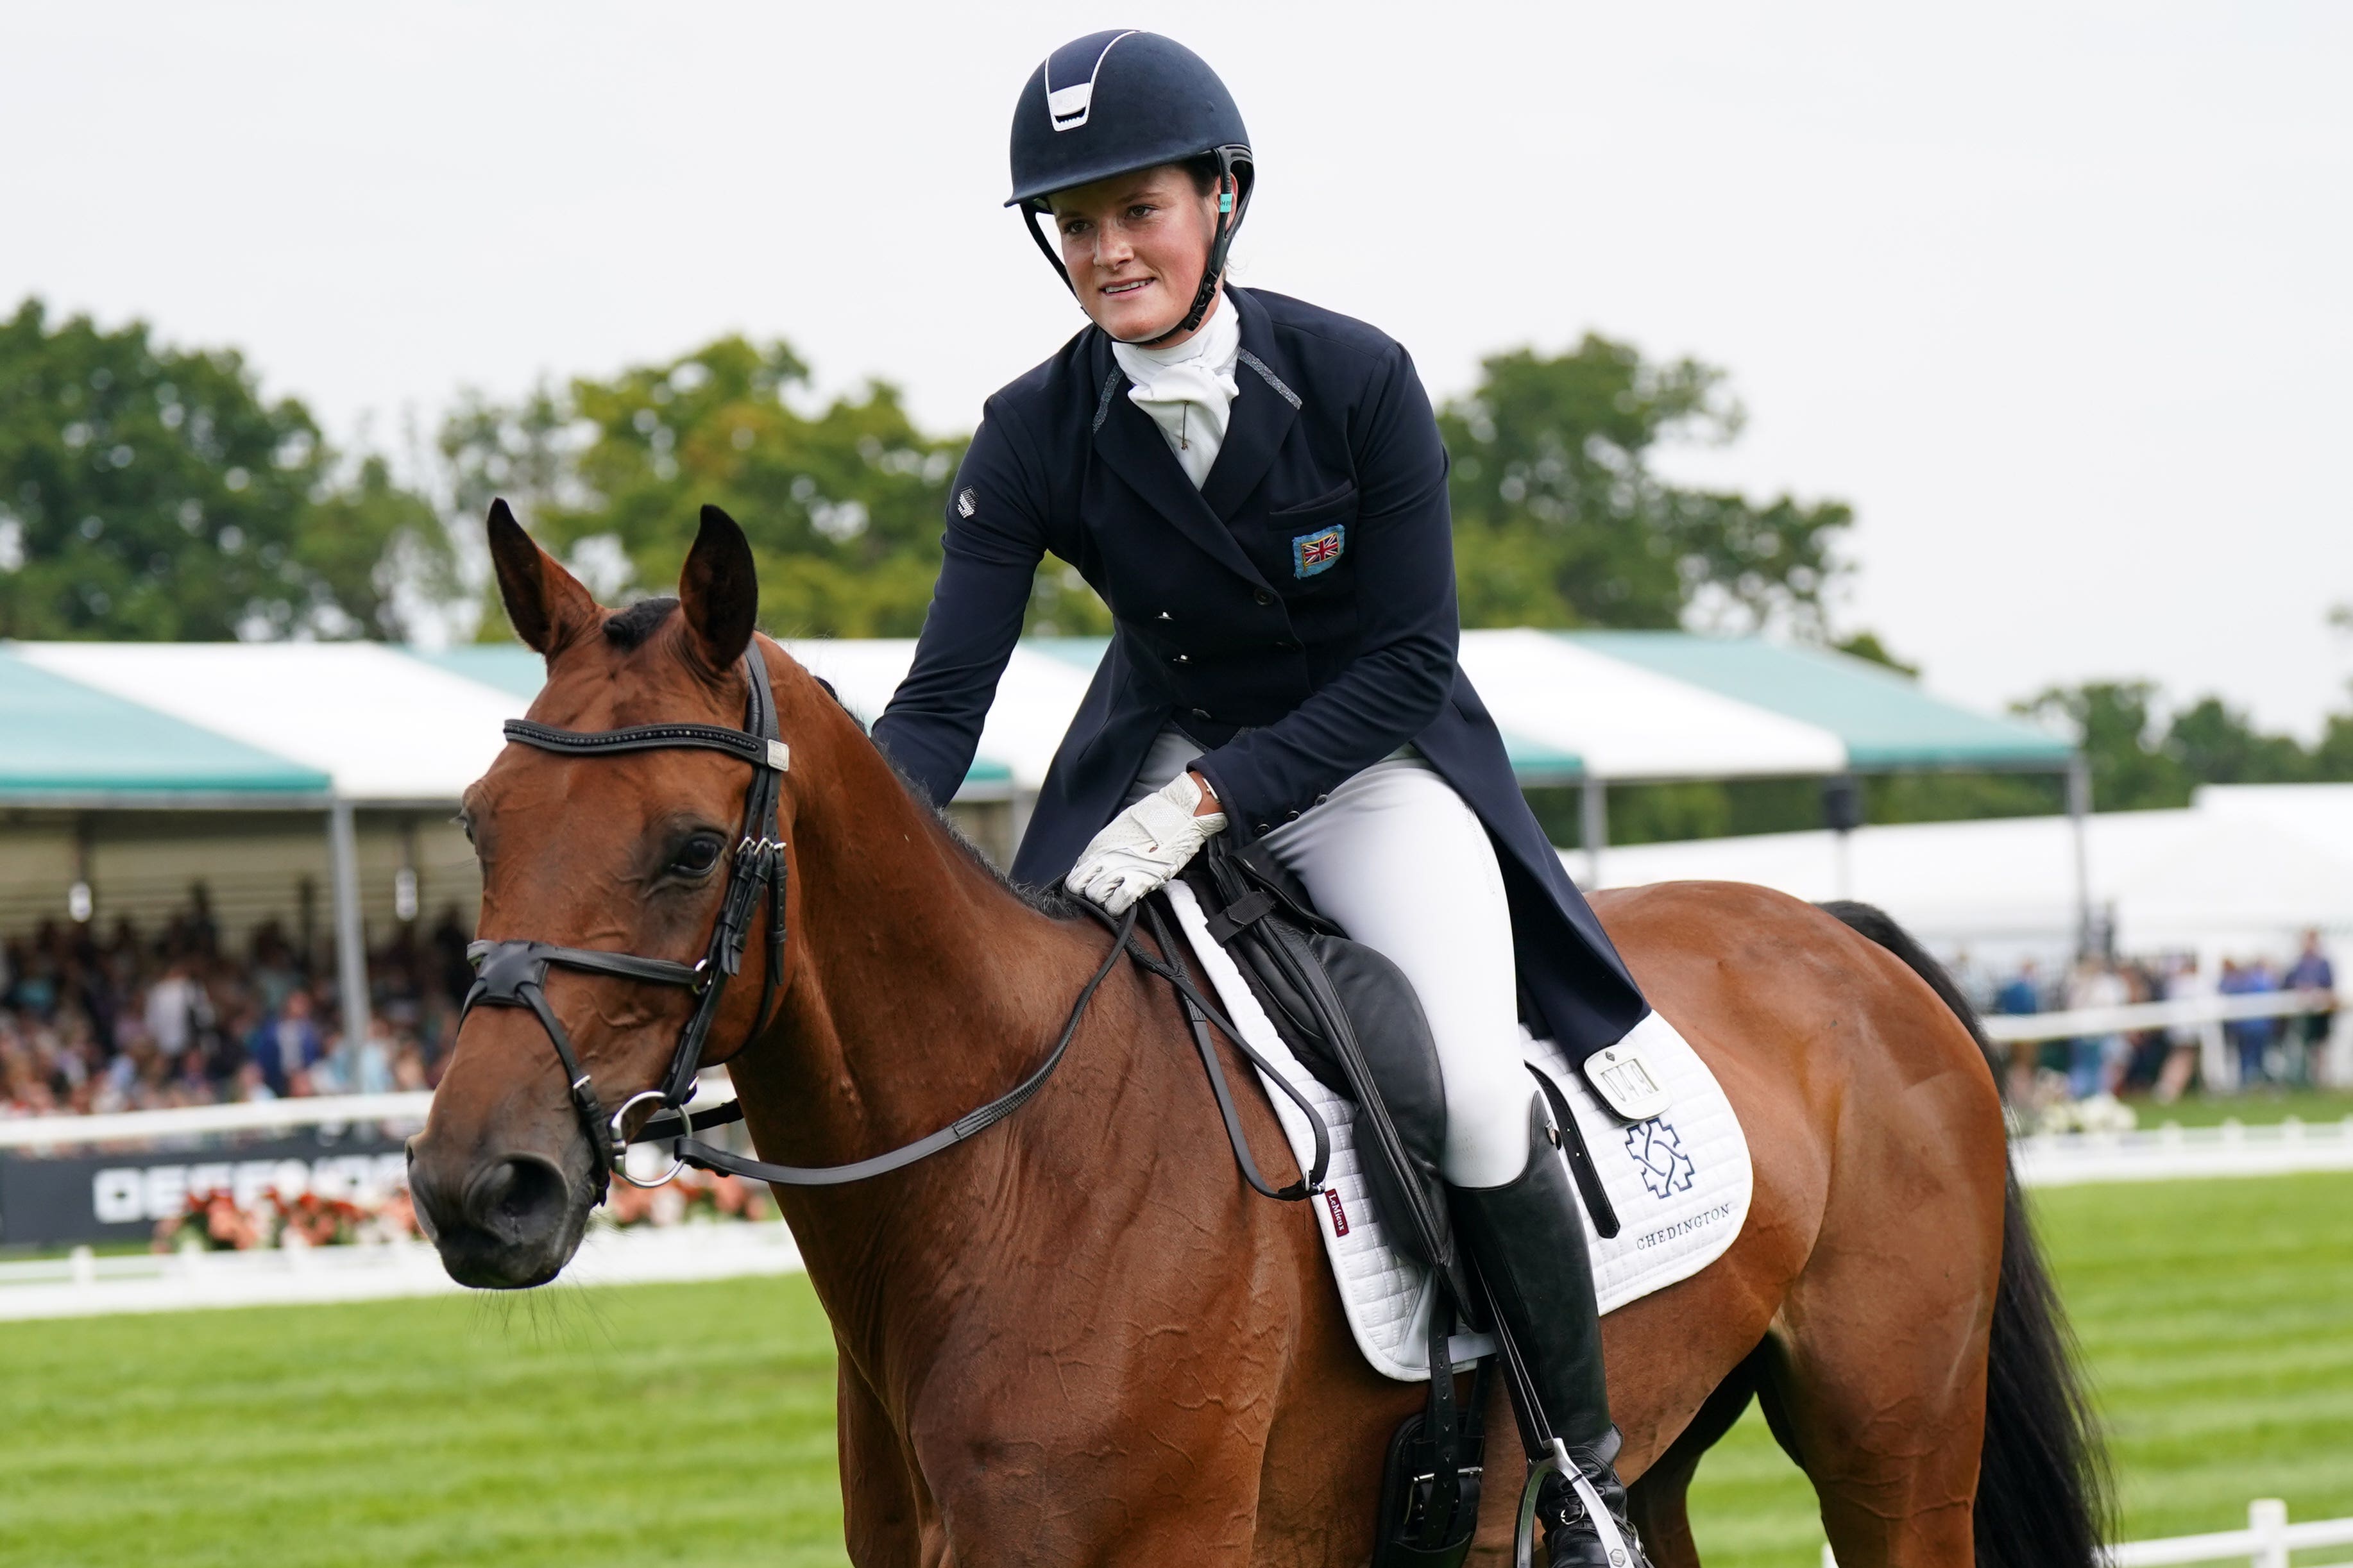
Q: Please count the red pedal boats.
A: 0